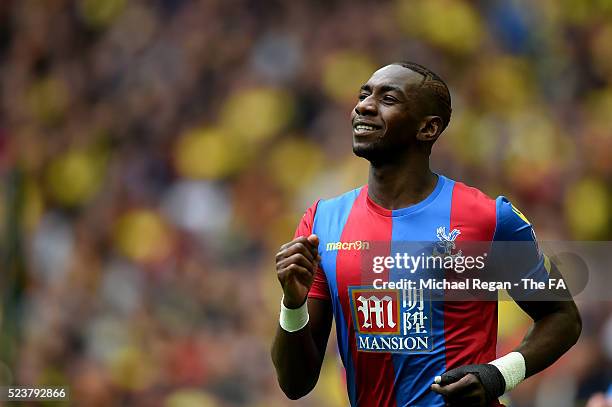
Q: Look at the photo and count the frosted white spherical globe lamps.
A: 0